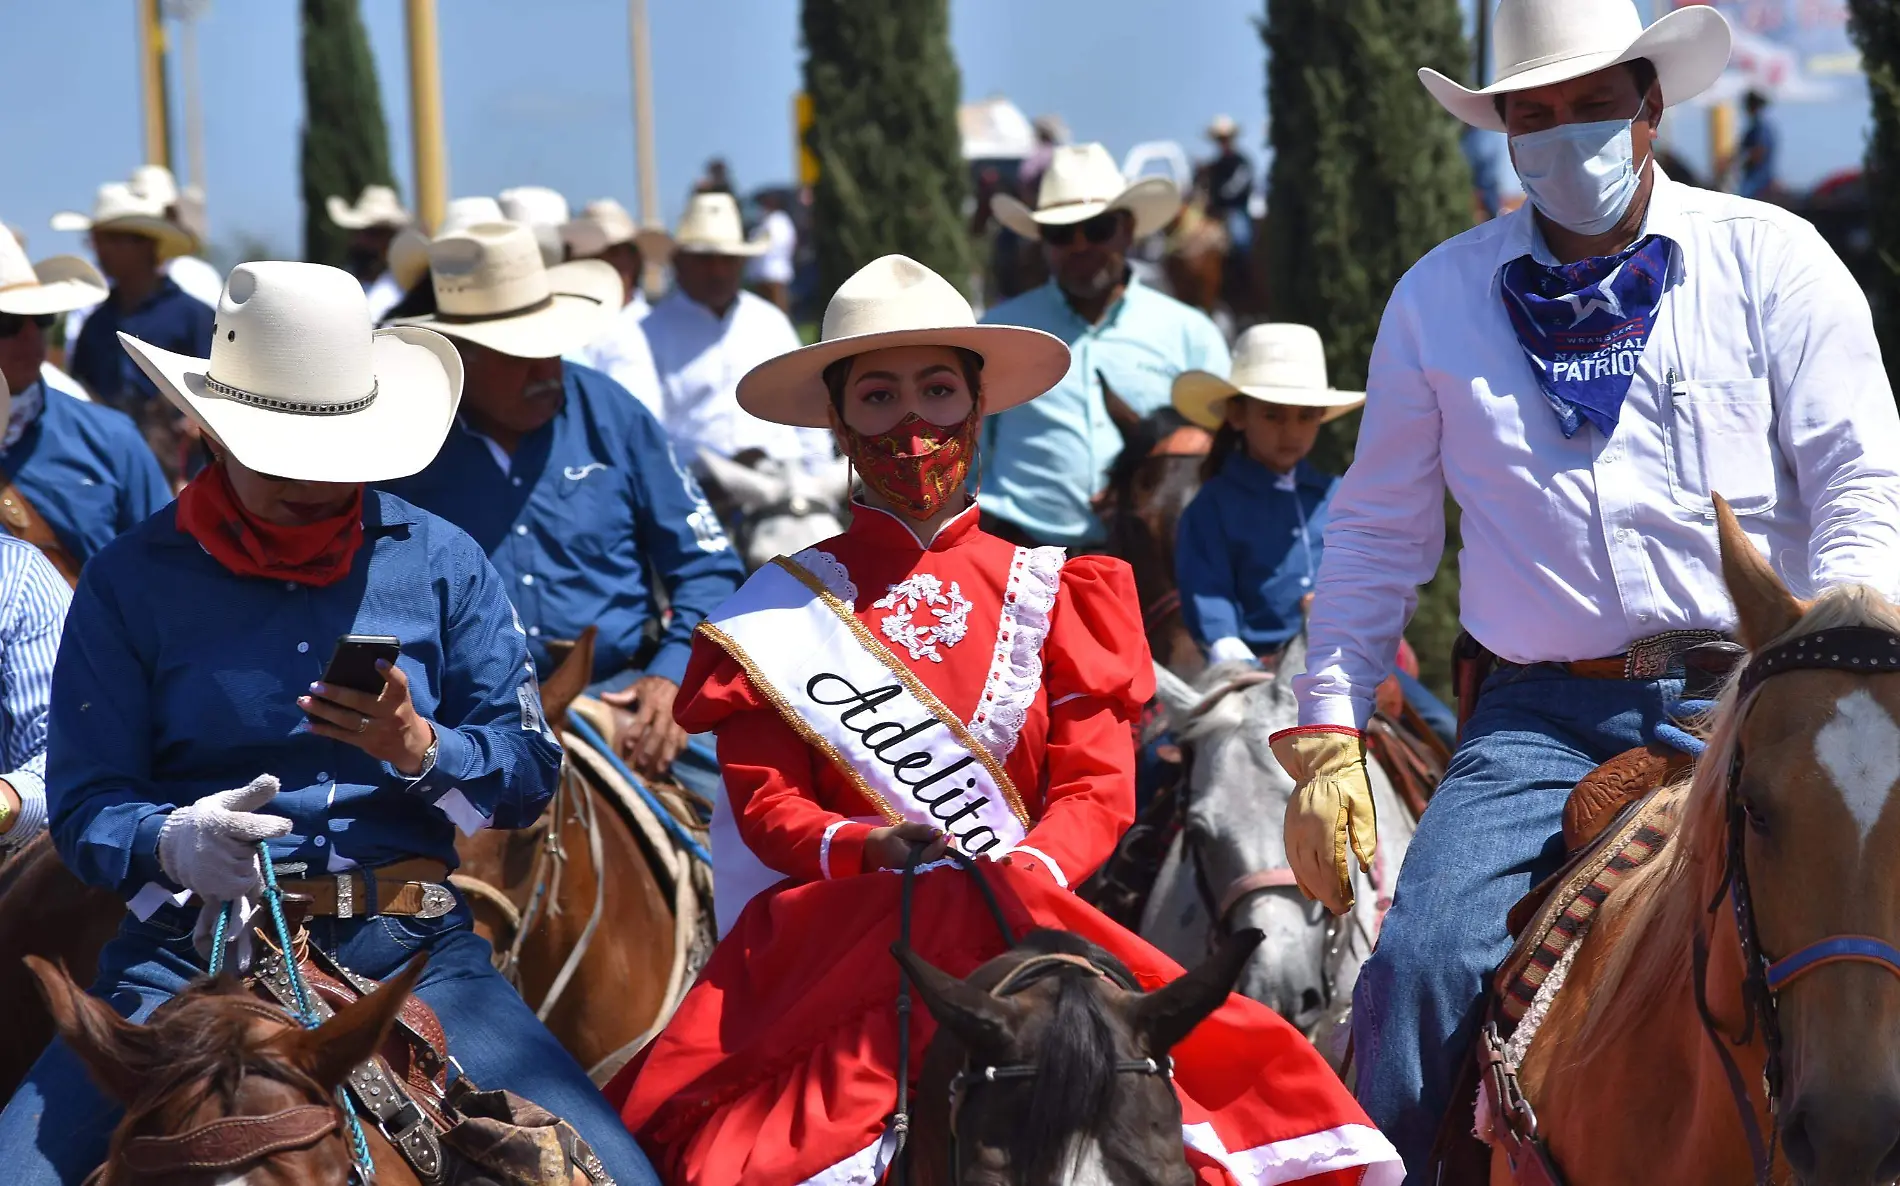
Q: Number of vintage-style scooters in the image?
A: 0